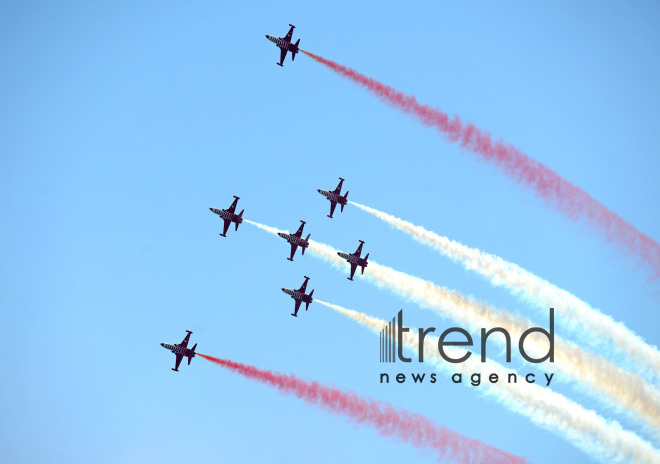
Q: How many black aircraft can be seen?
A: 7